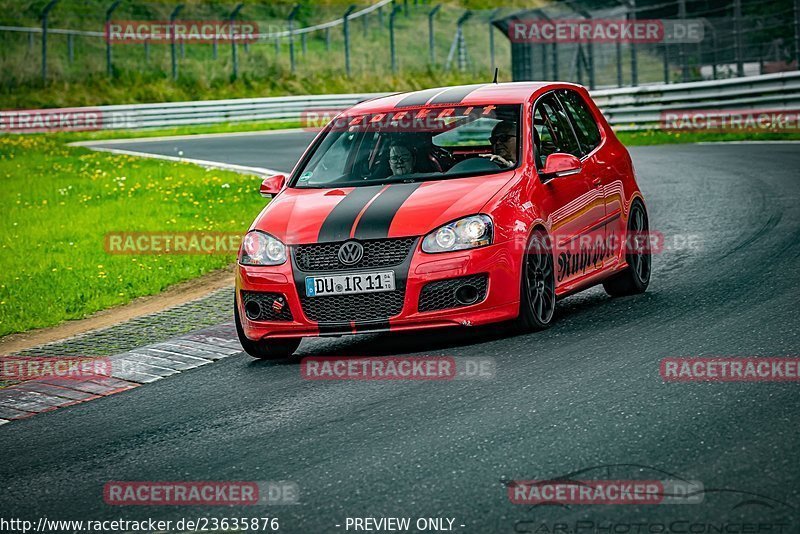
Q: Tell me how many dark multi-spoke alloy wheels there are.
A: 2